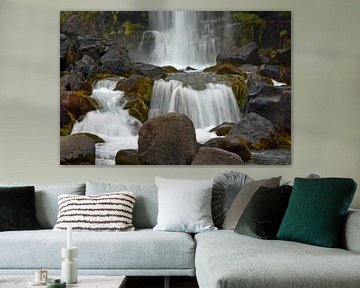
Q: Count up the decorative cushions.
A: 7